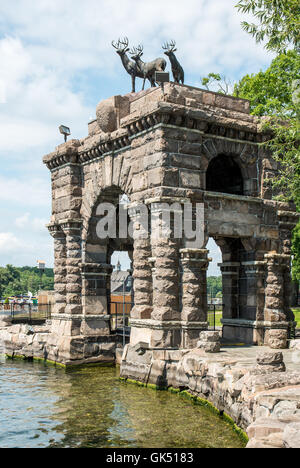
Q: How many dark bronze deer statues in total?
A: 3